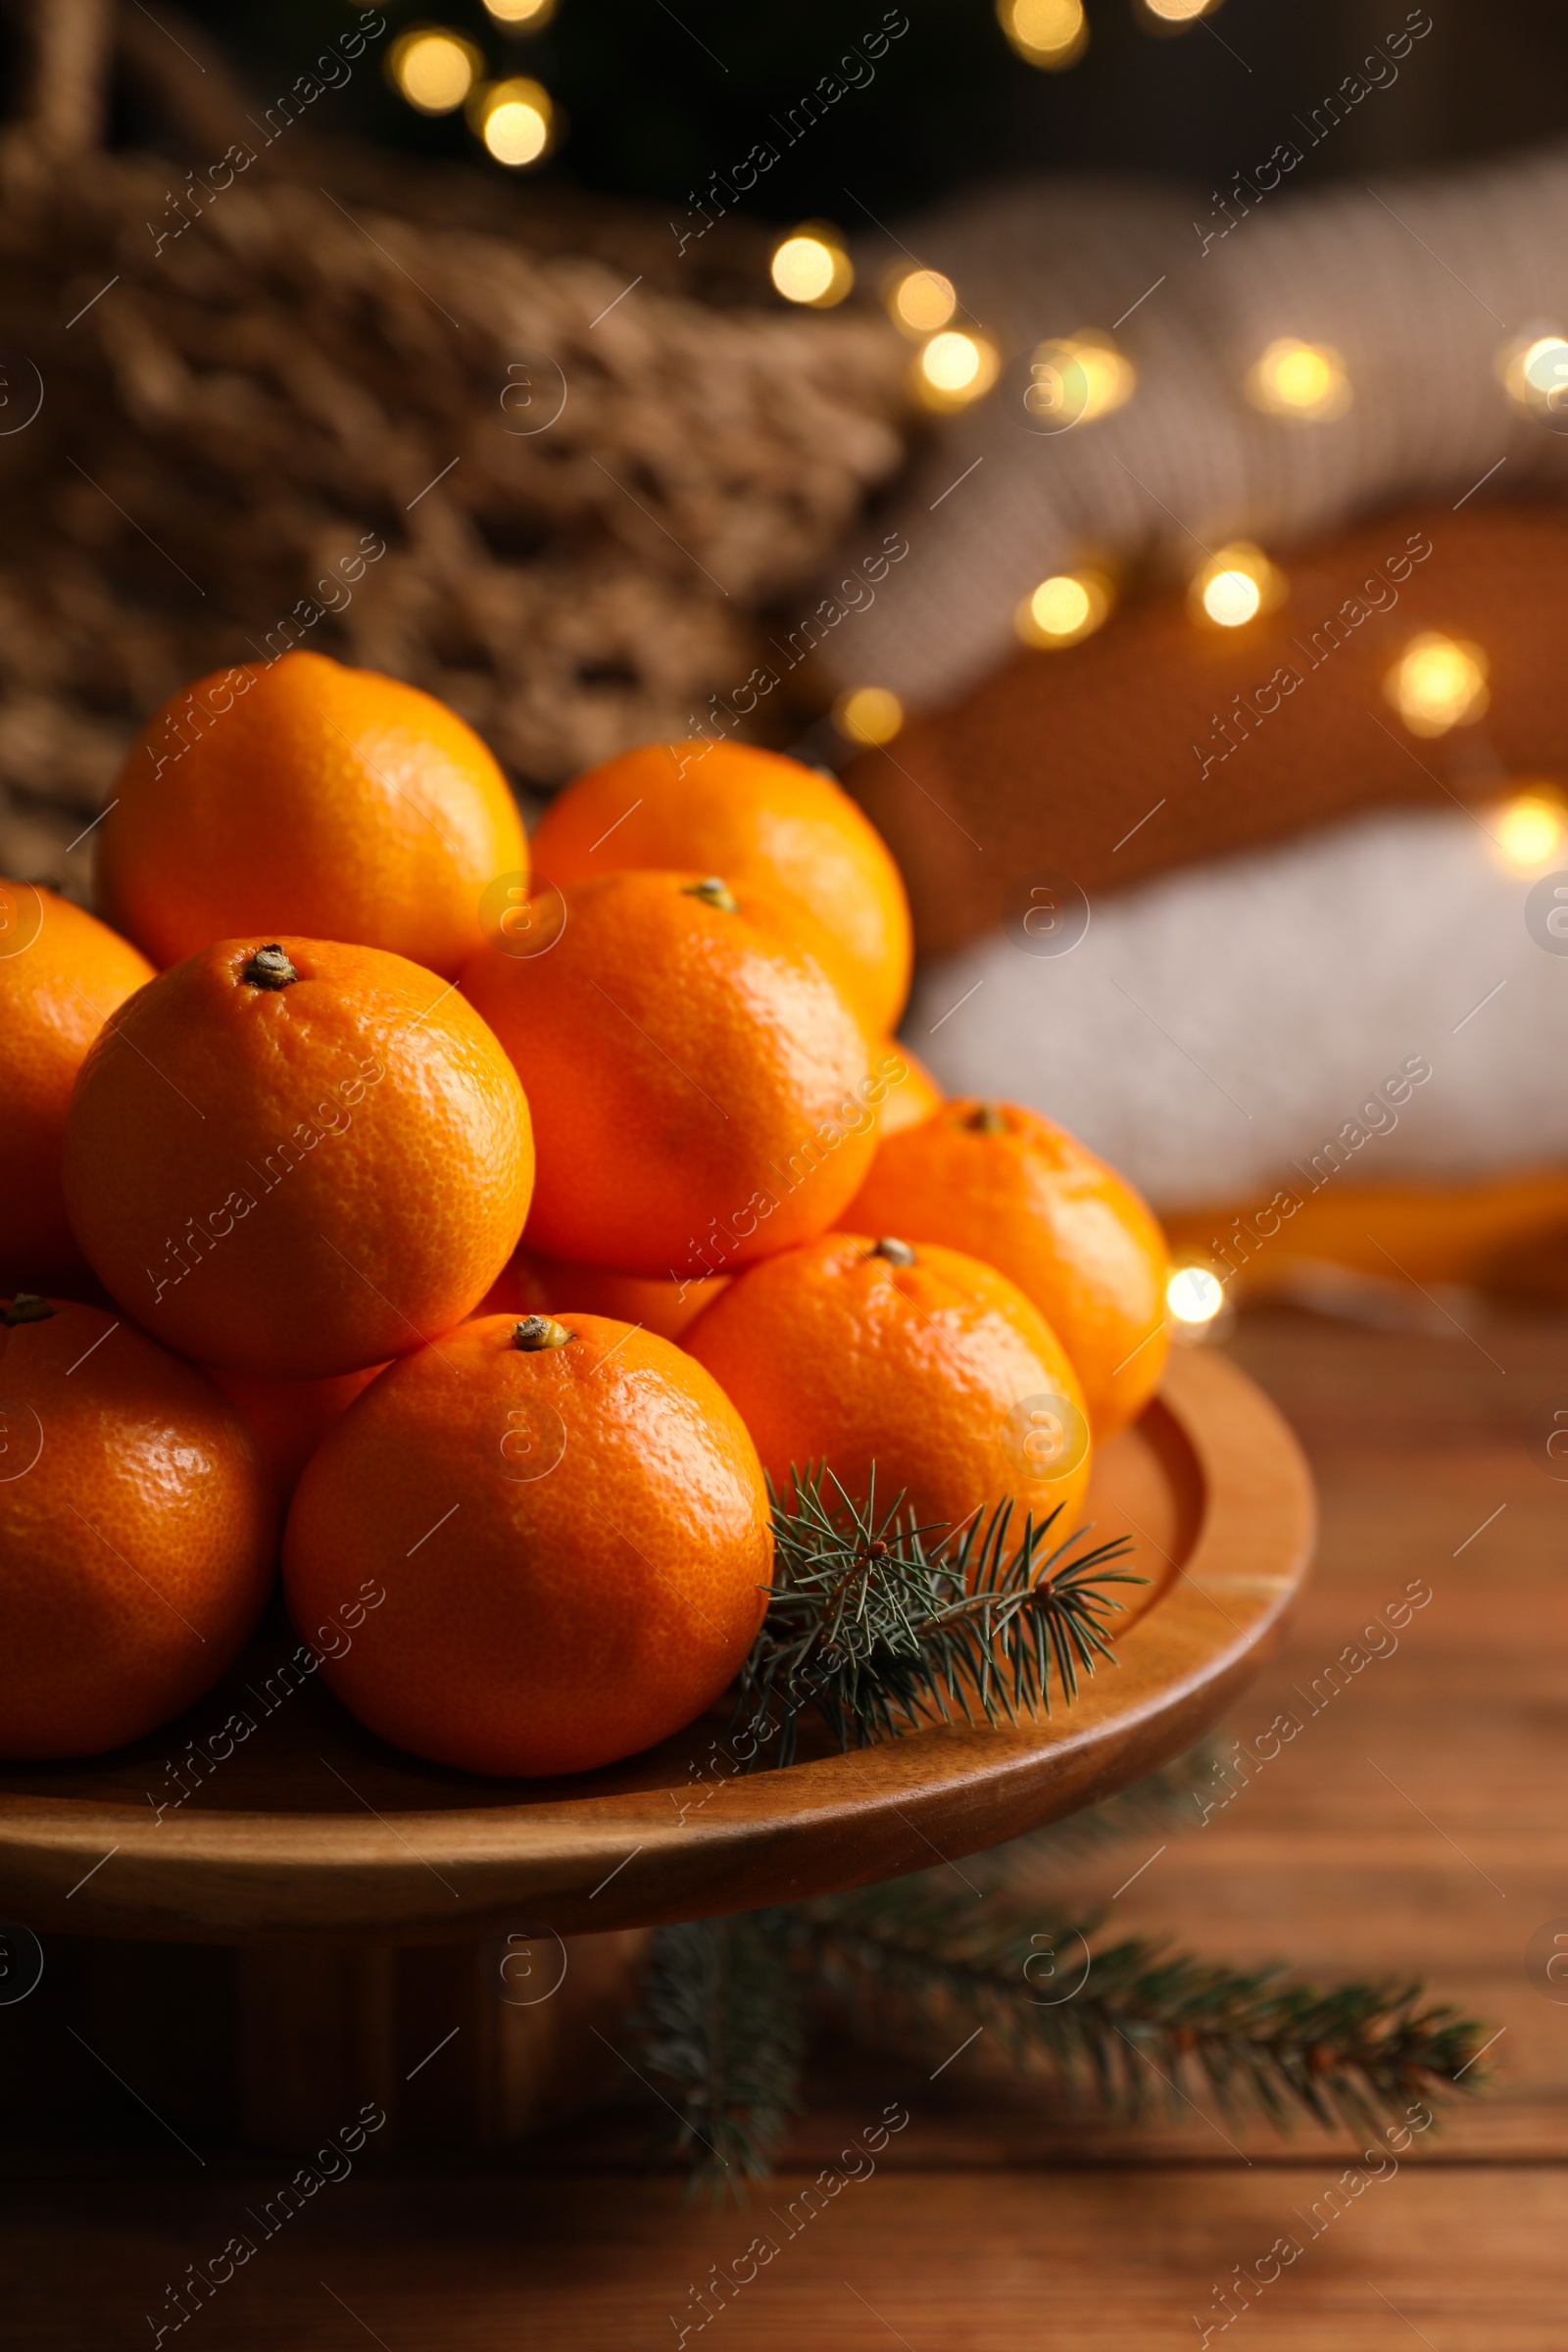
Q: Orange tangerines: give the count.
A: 12